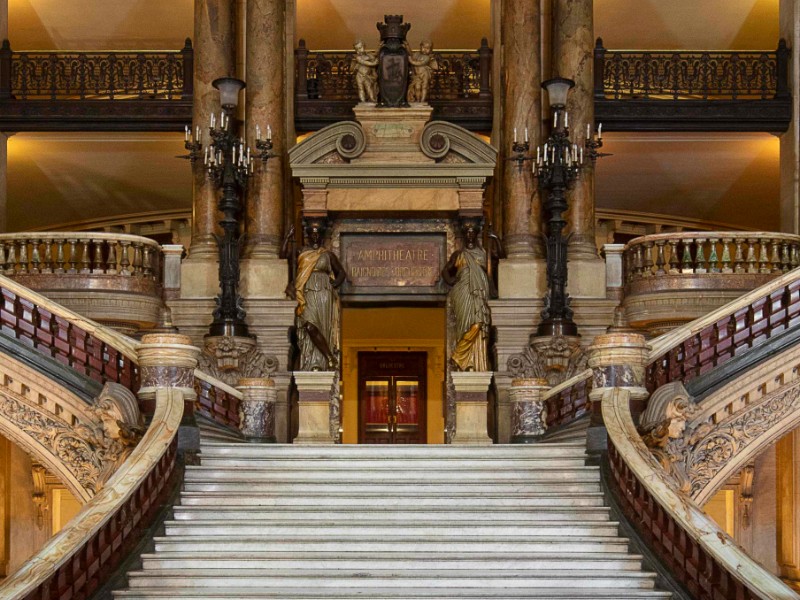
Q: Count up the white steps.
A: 11